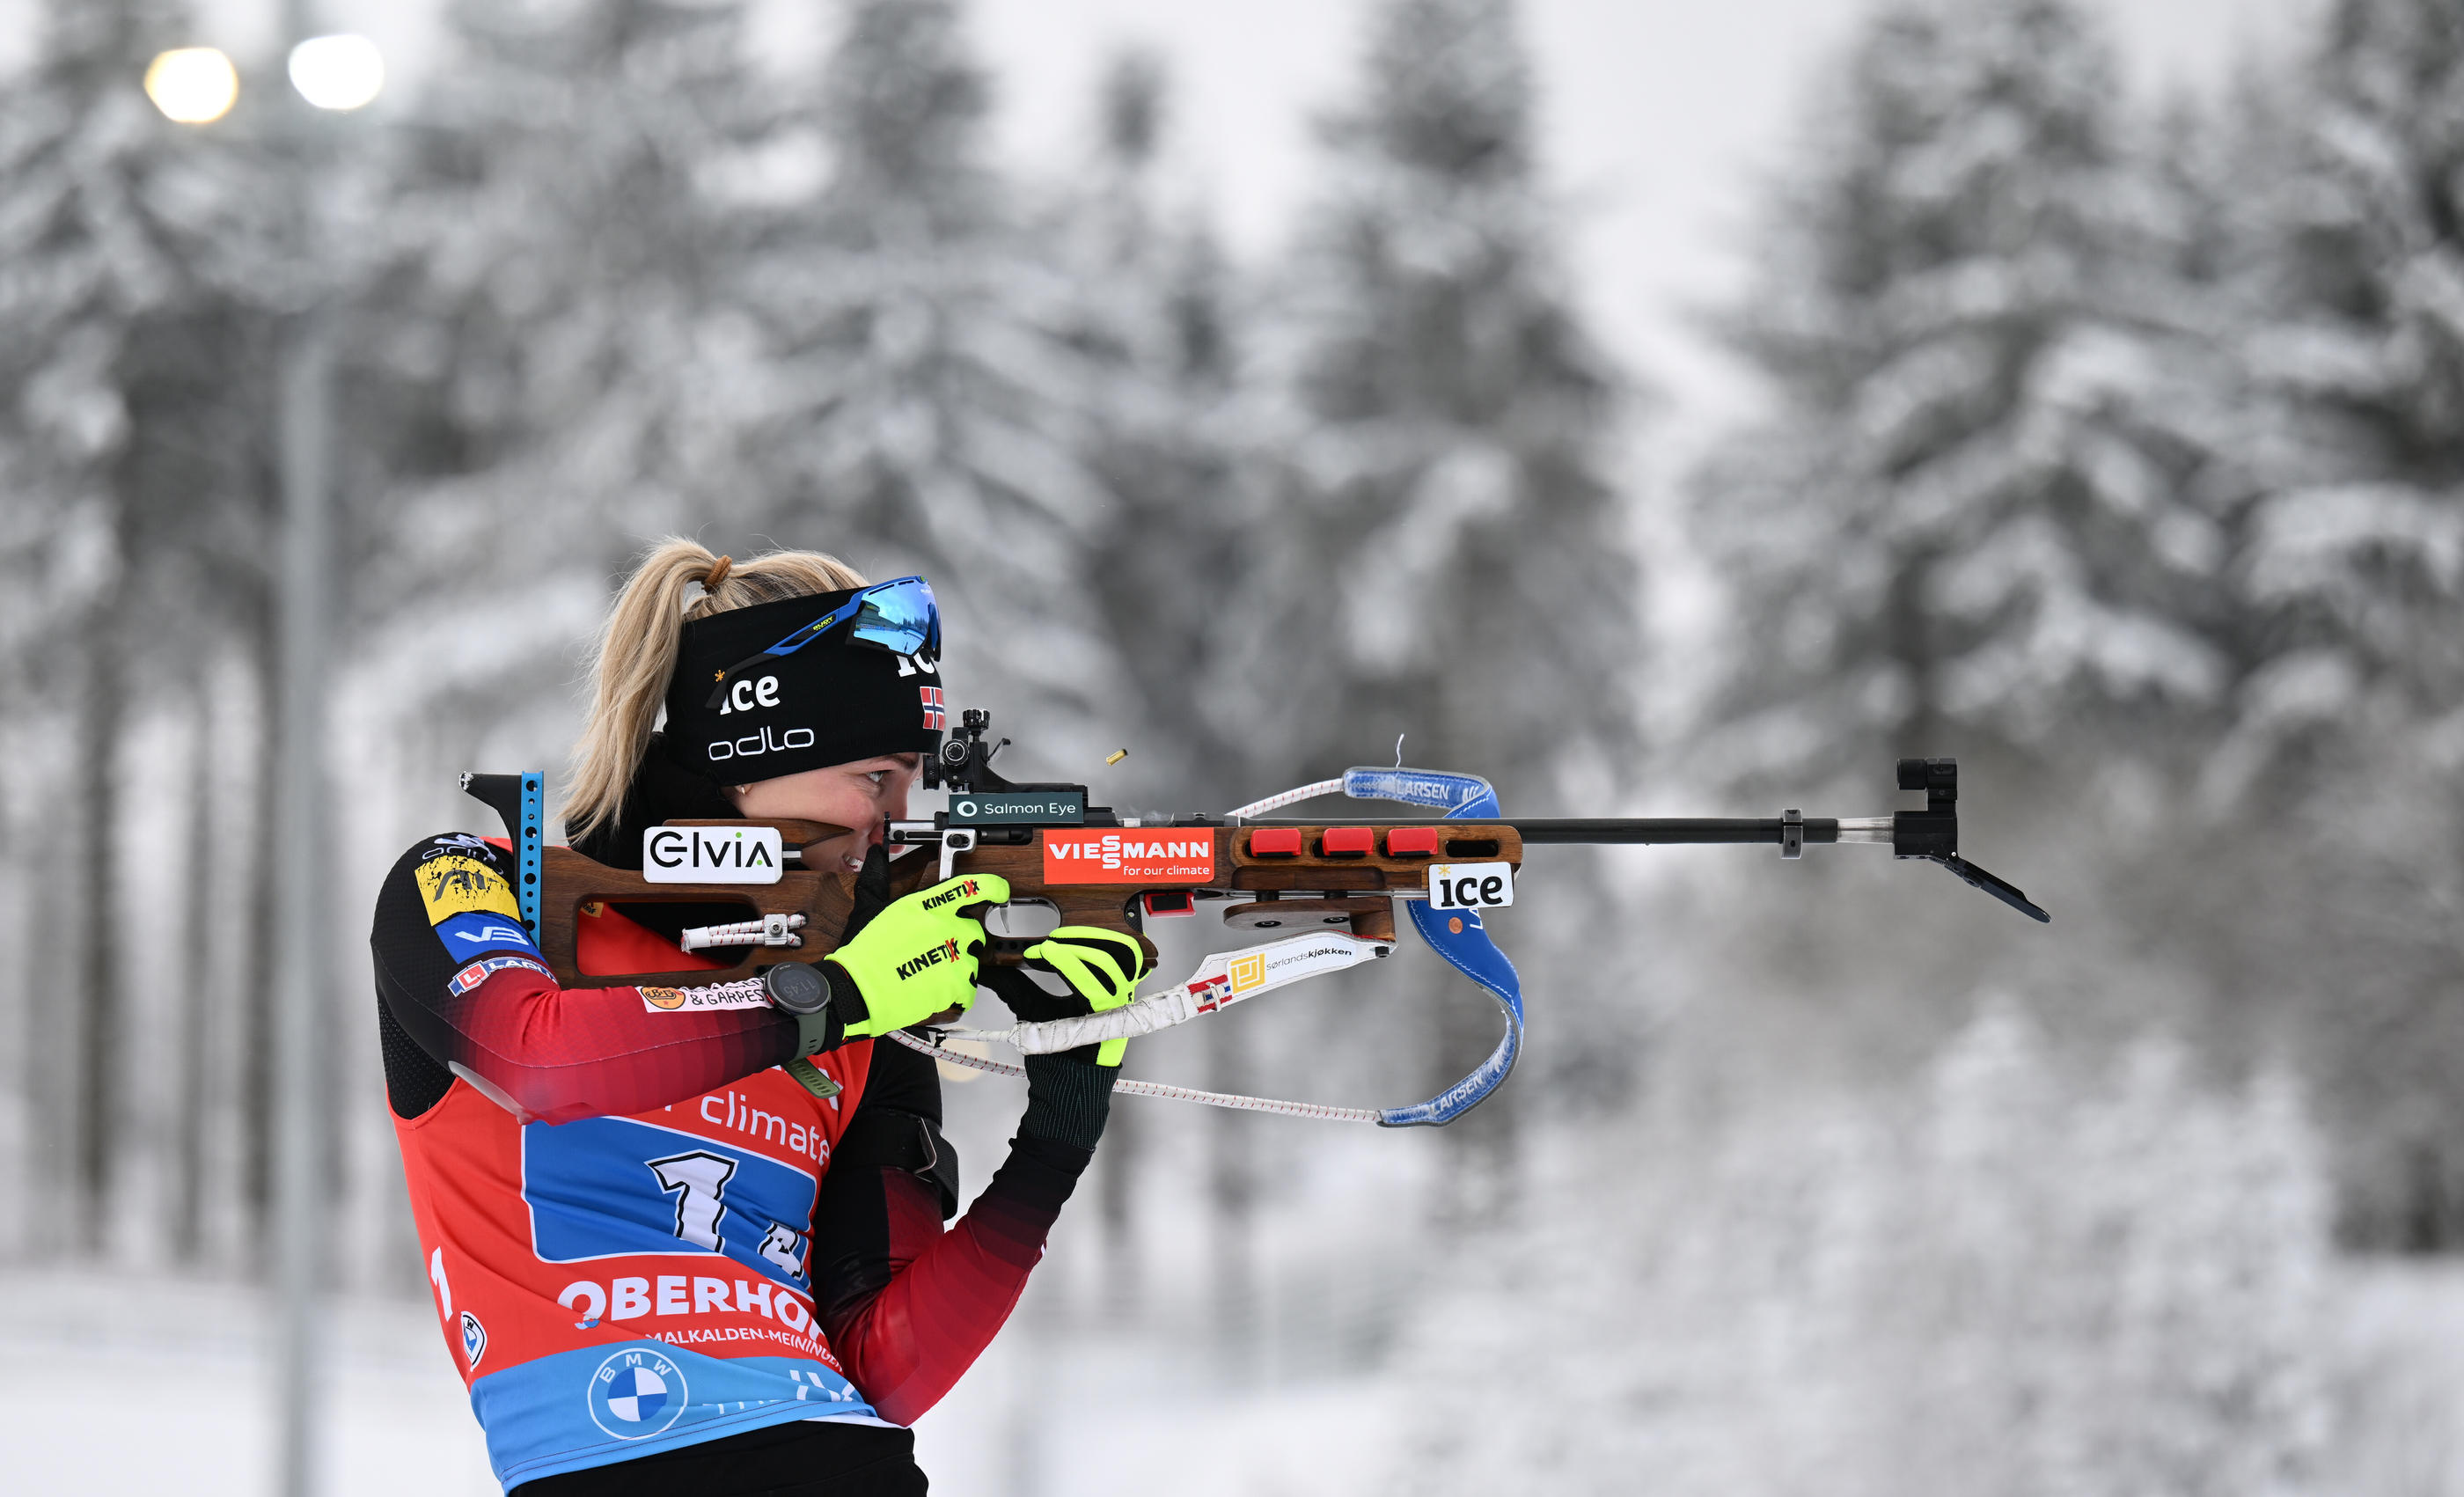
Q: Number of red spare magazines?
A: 3